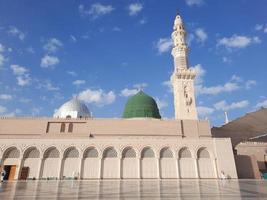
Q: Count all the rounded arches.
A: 11